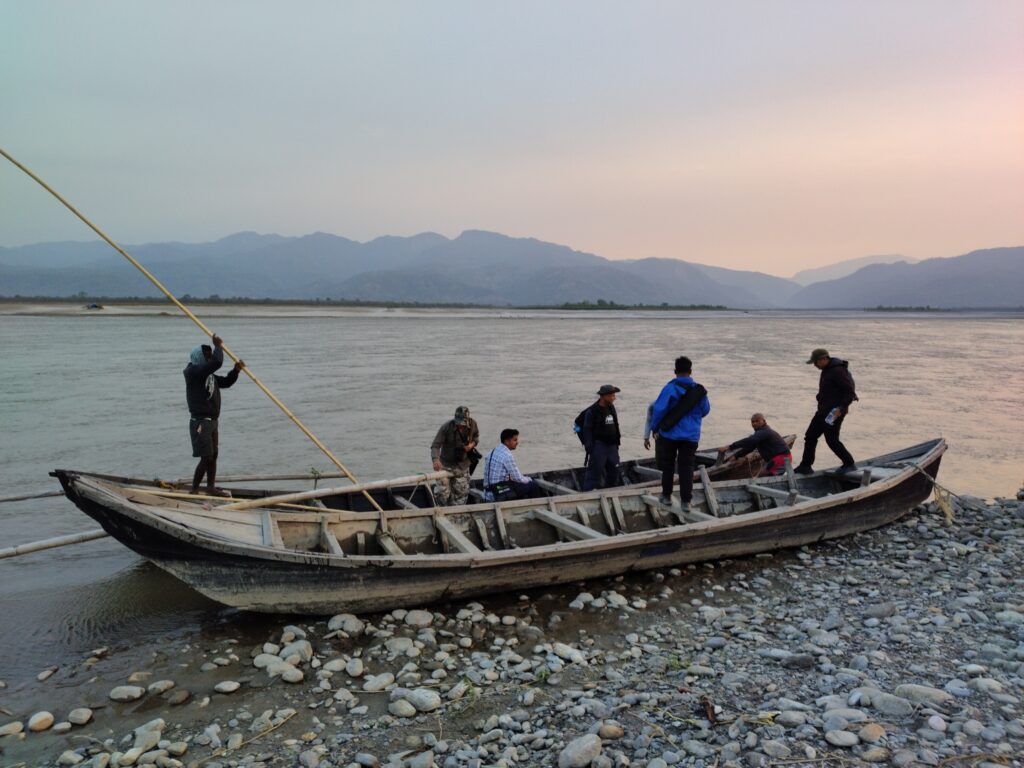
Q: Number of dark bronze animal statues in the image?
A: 0